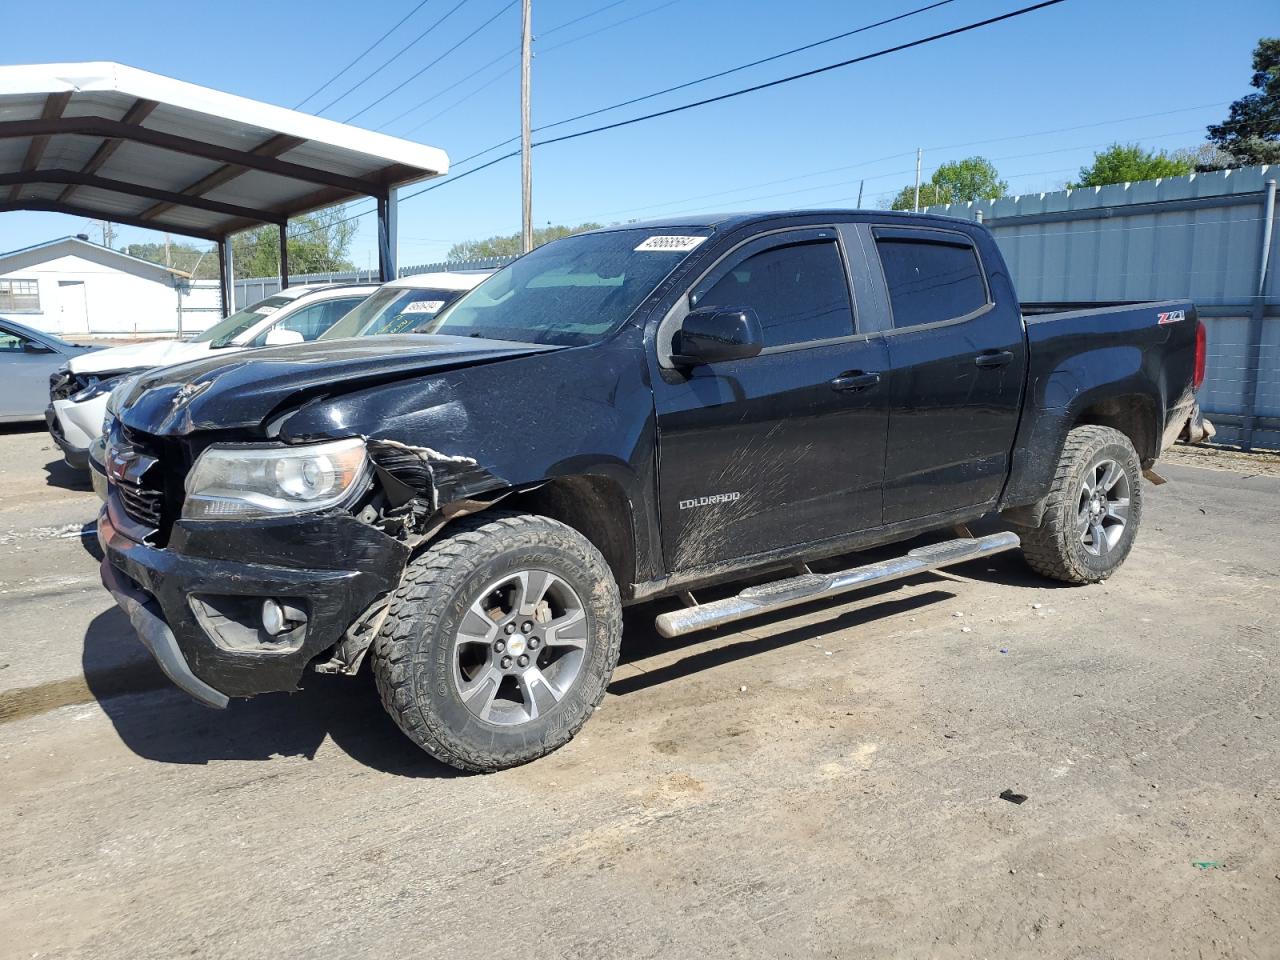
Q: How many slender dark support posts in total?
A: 3